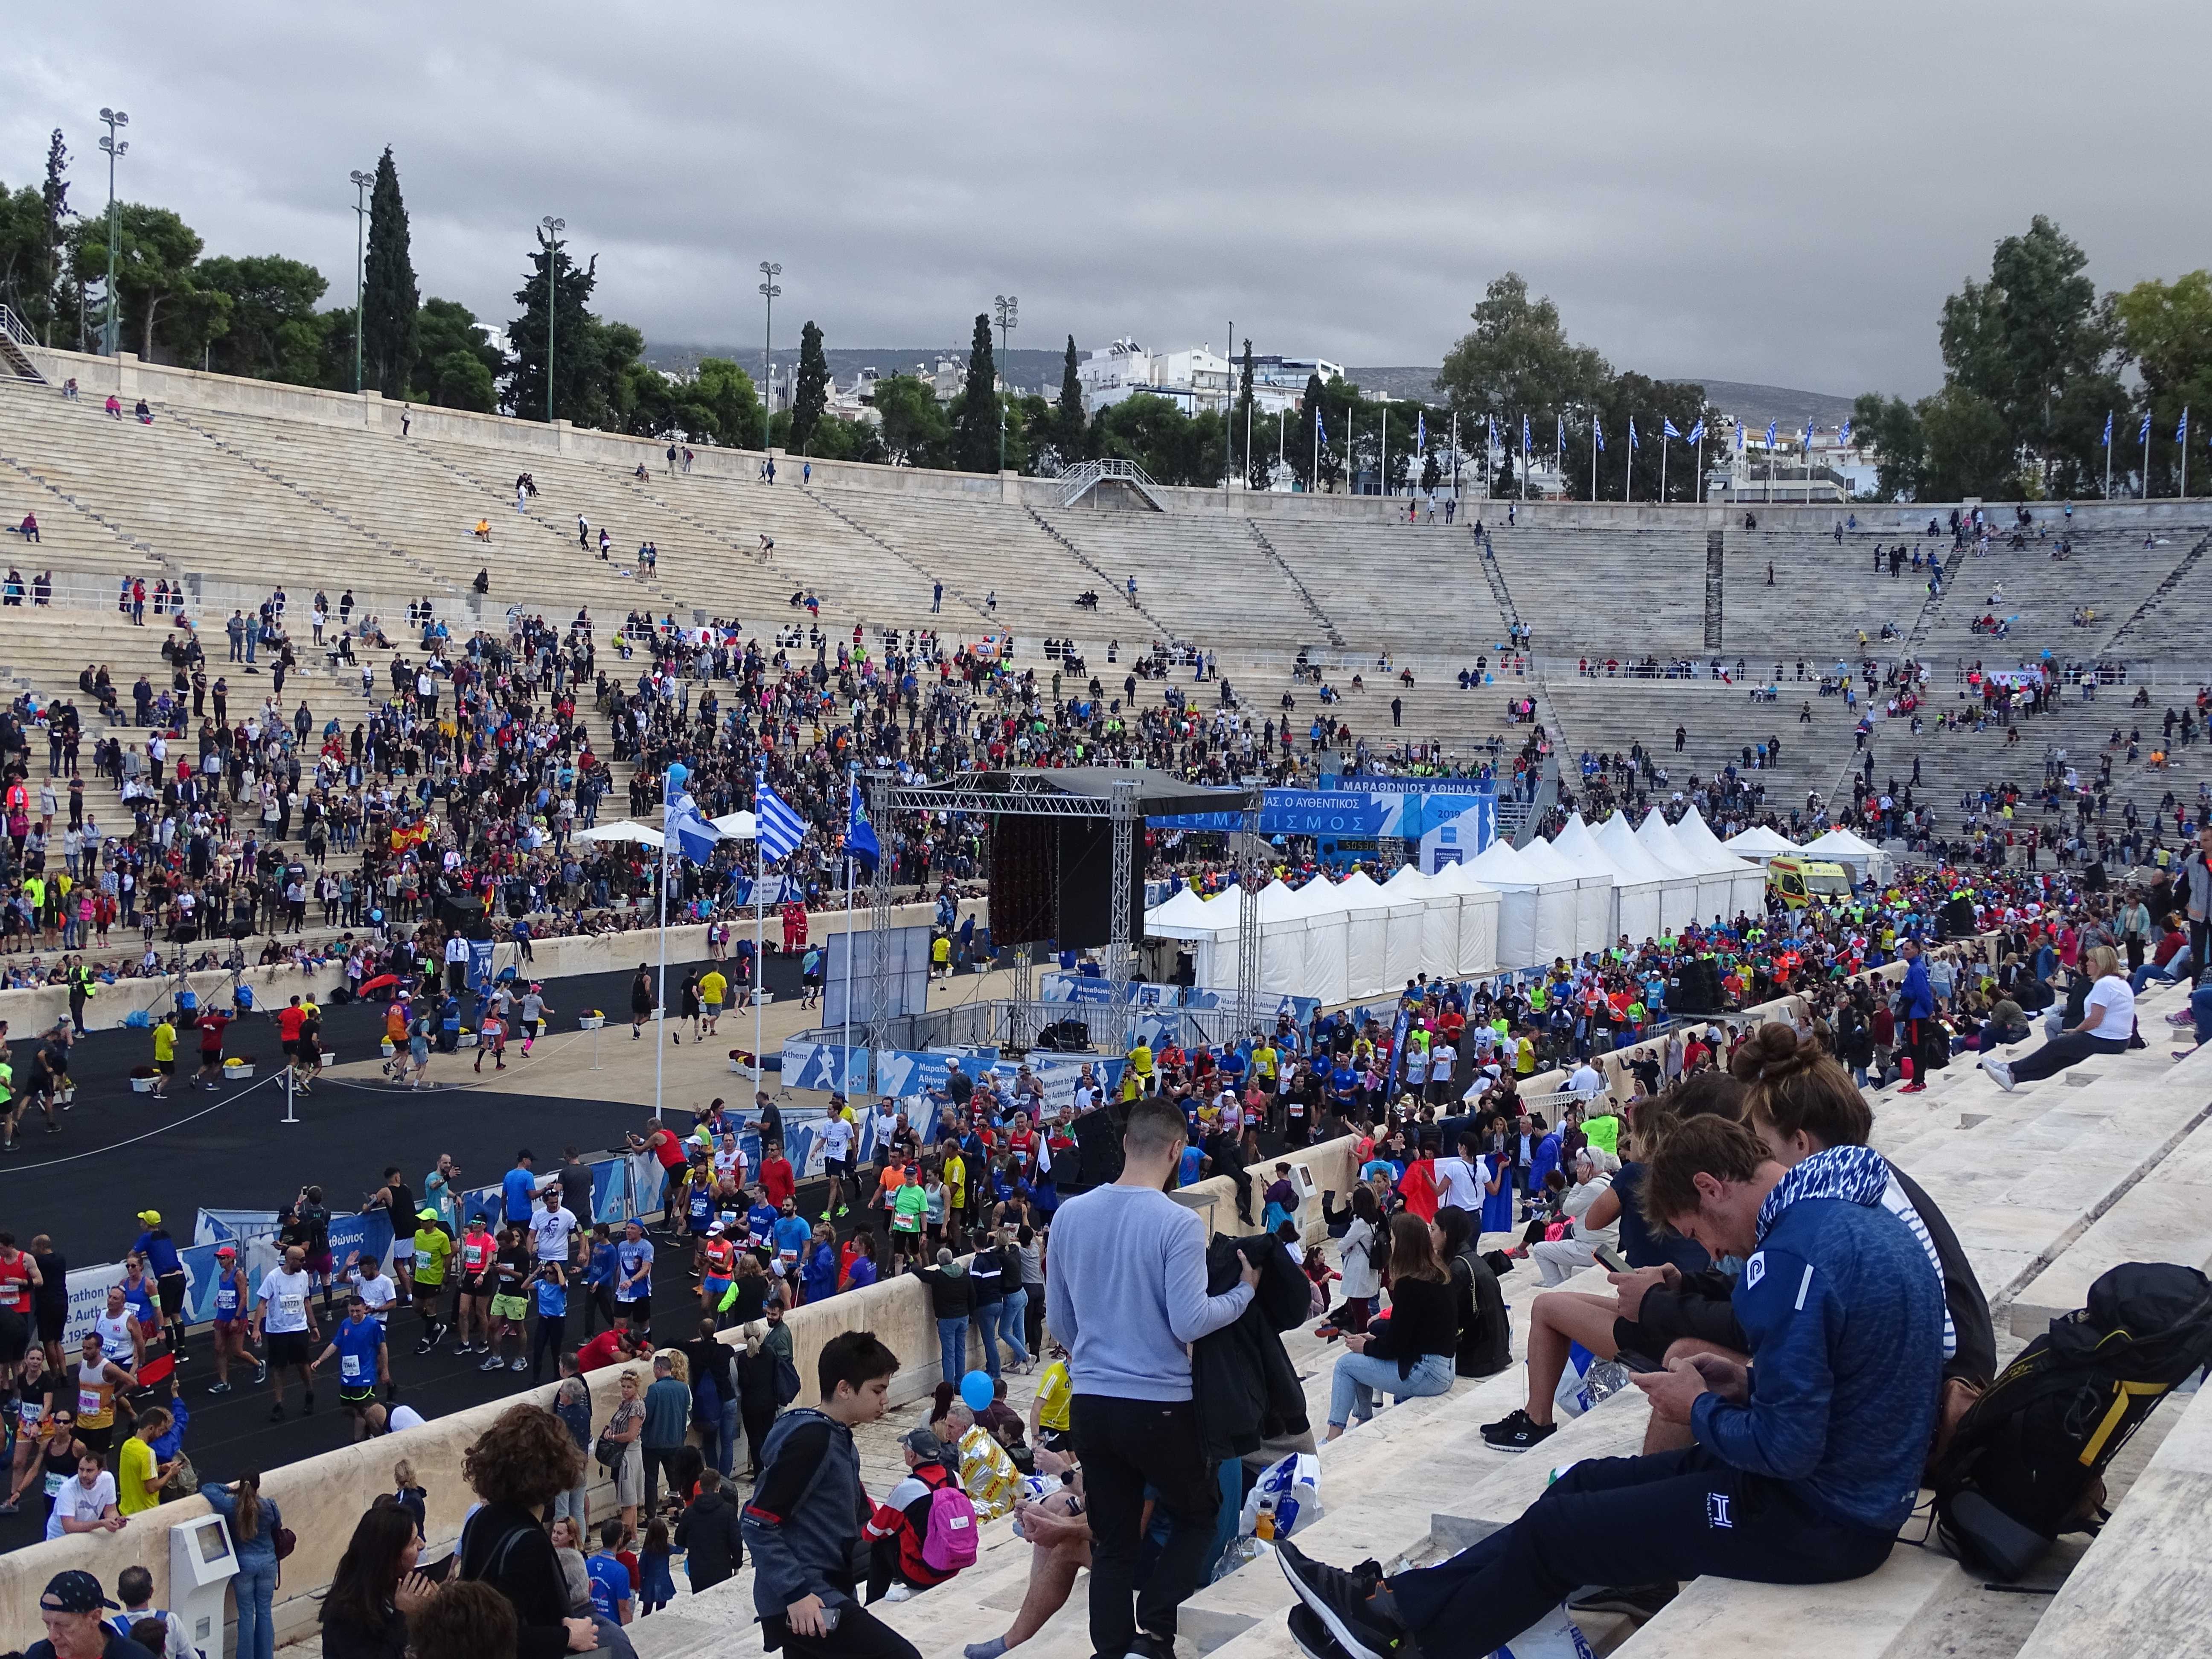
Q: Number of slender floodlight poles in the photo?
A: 5